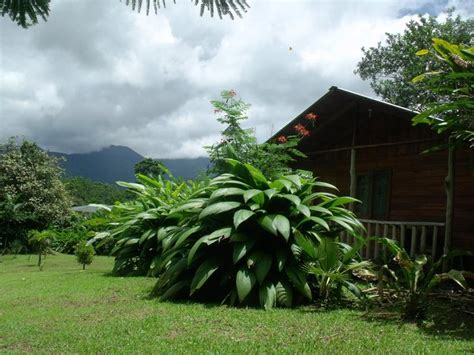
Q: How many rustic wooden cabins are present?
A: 1